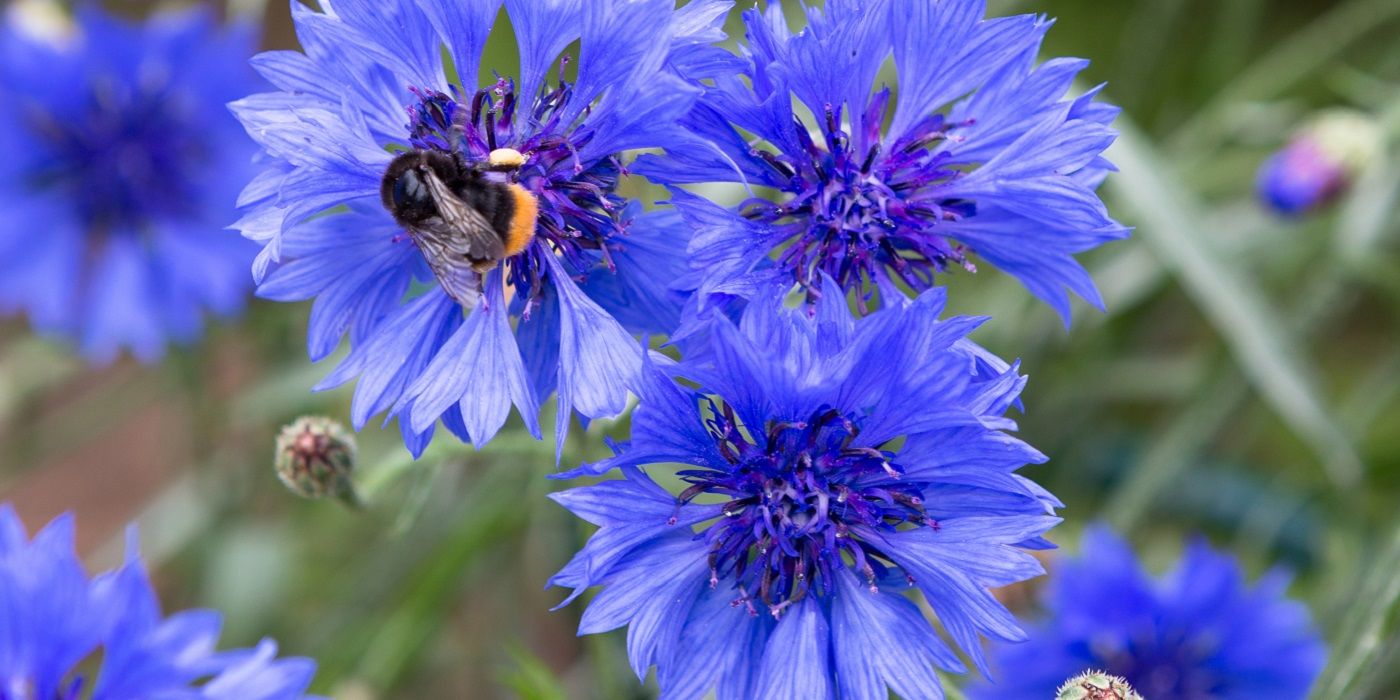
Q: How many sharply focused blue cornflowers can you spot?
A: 3